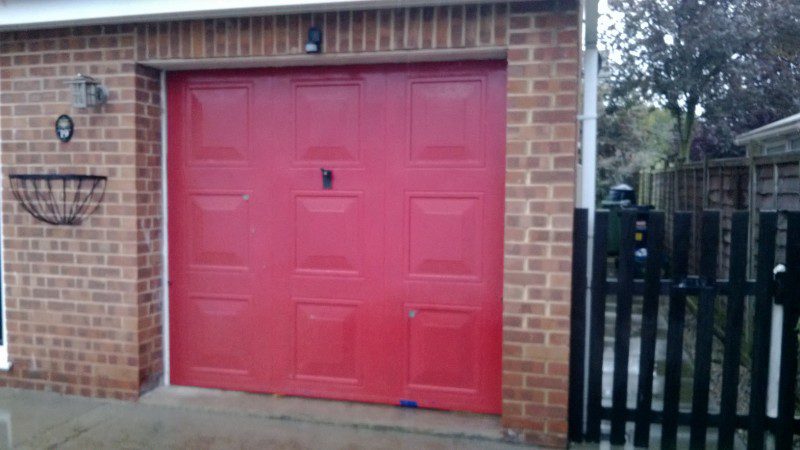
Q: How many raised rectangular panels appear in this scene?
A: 9